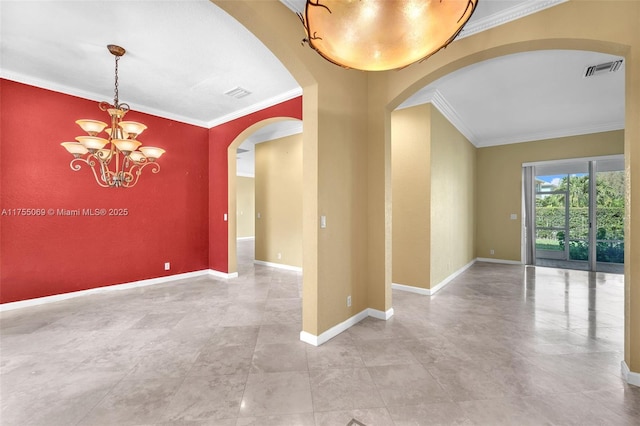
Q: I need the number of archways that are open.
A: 3